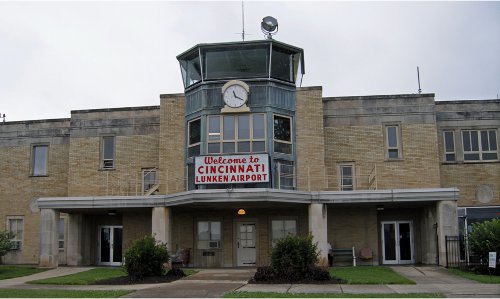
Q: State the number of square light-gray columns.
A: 4